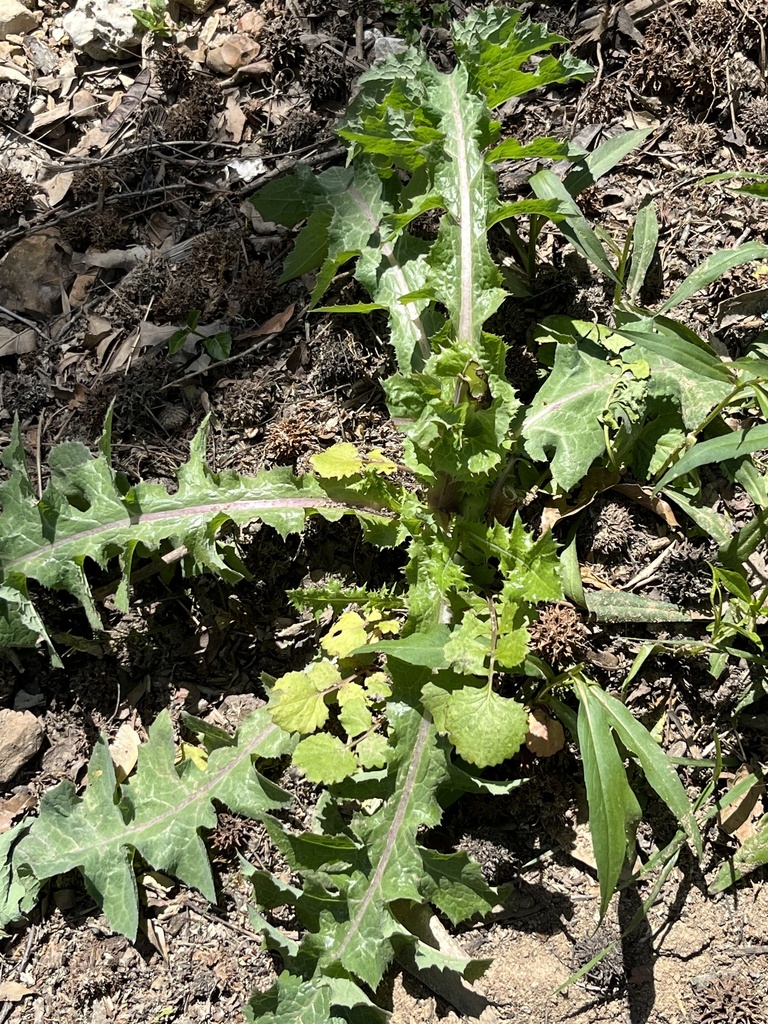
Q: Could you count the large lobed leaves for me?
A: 6